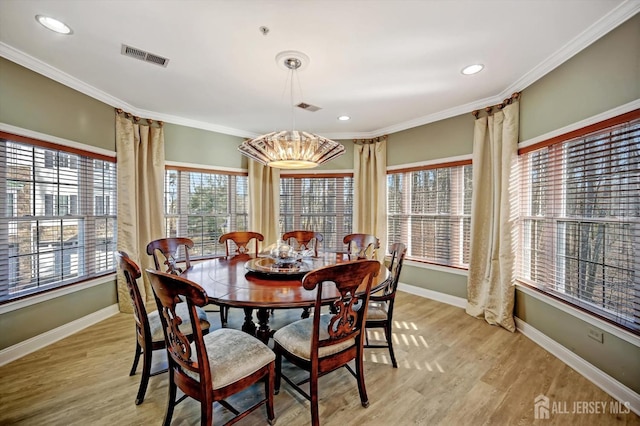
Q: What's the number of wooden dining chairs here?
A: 8